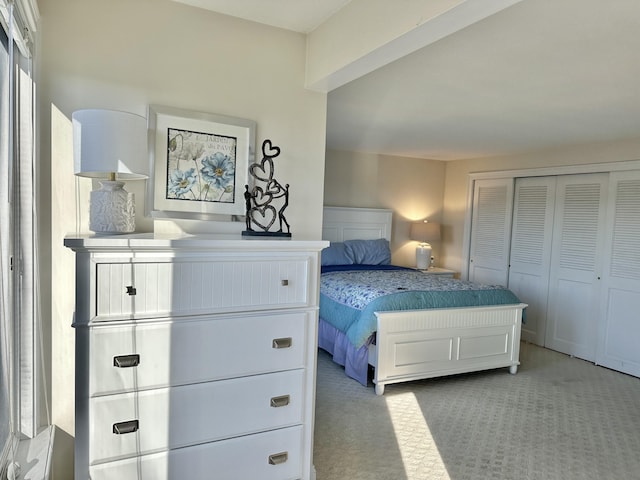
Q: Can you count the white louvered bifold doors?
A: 4